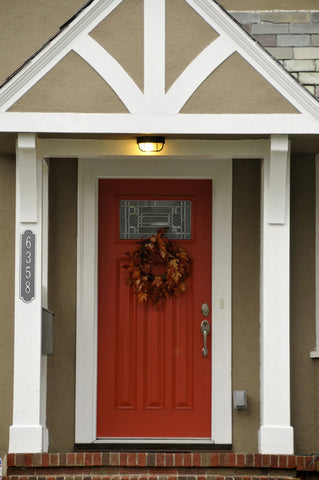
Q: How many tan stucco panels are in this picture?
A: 4